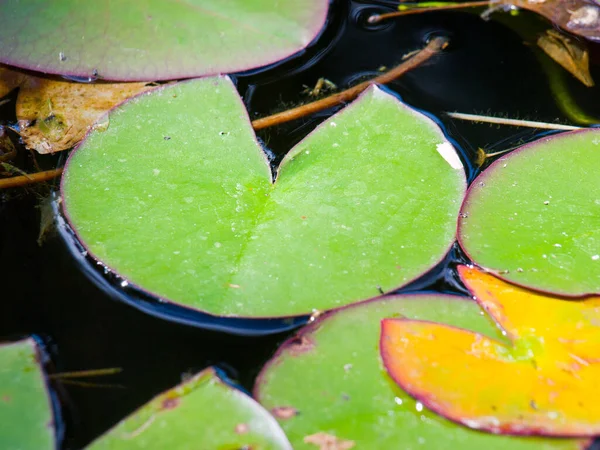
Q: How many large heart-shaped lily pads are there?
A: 1